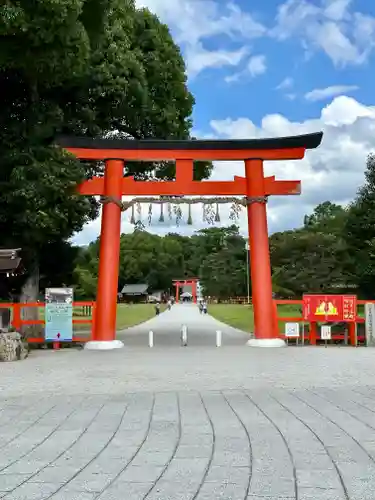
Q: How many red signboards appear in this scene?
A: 1